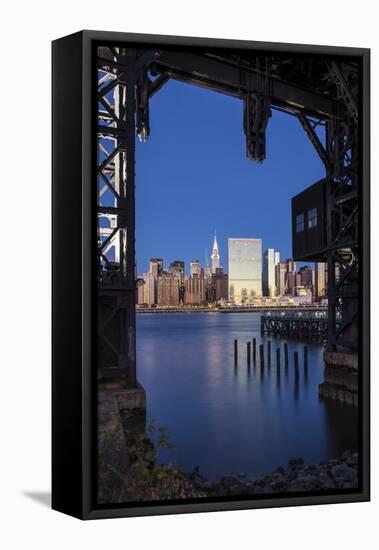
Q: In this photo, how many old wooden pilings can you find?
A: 9